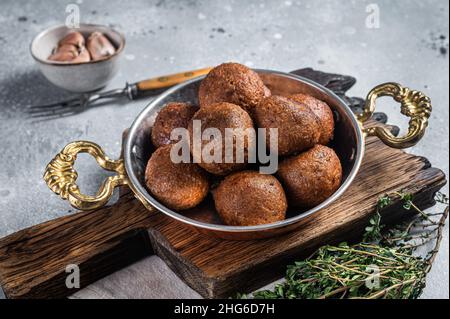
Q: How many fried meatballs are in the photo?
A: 8